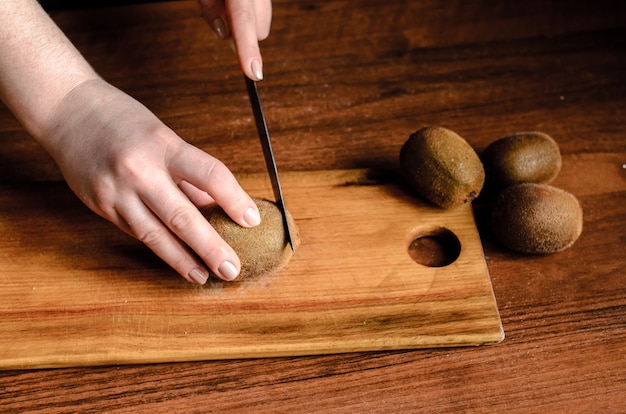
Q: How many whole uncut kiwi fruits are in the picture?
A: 3